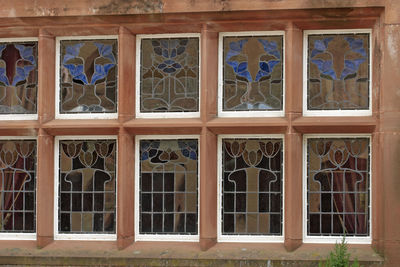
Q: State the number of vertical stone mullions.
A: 4